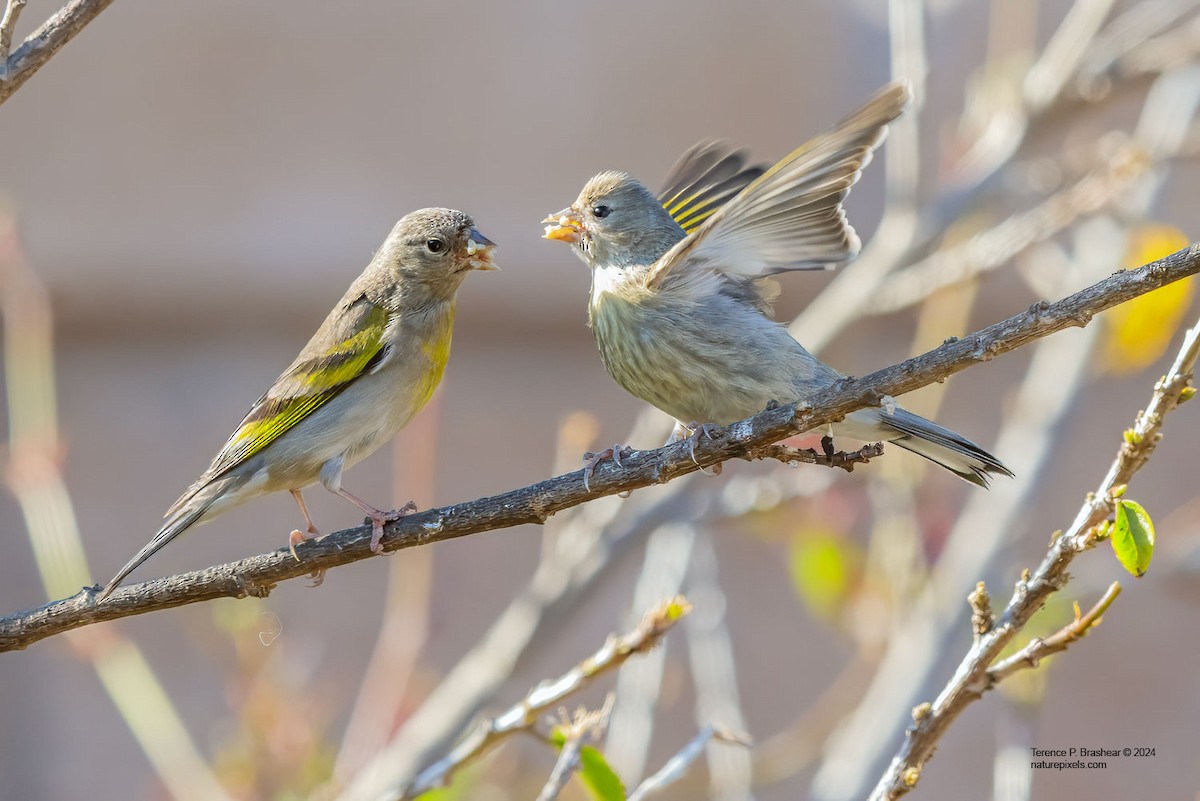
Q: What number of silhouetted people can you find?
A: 0